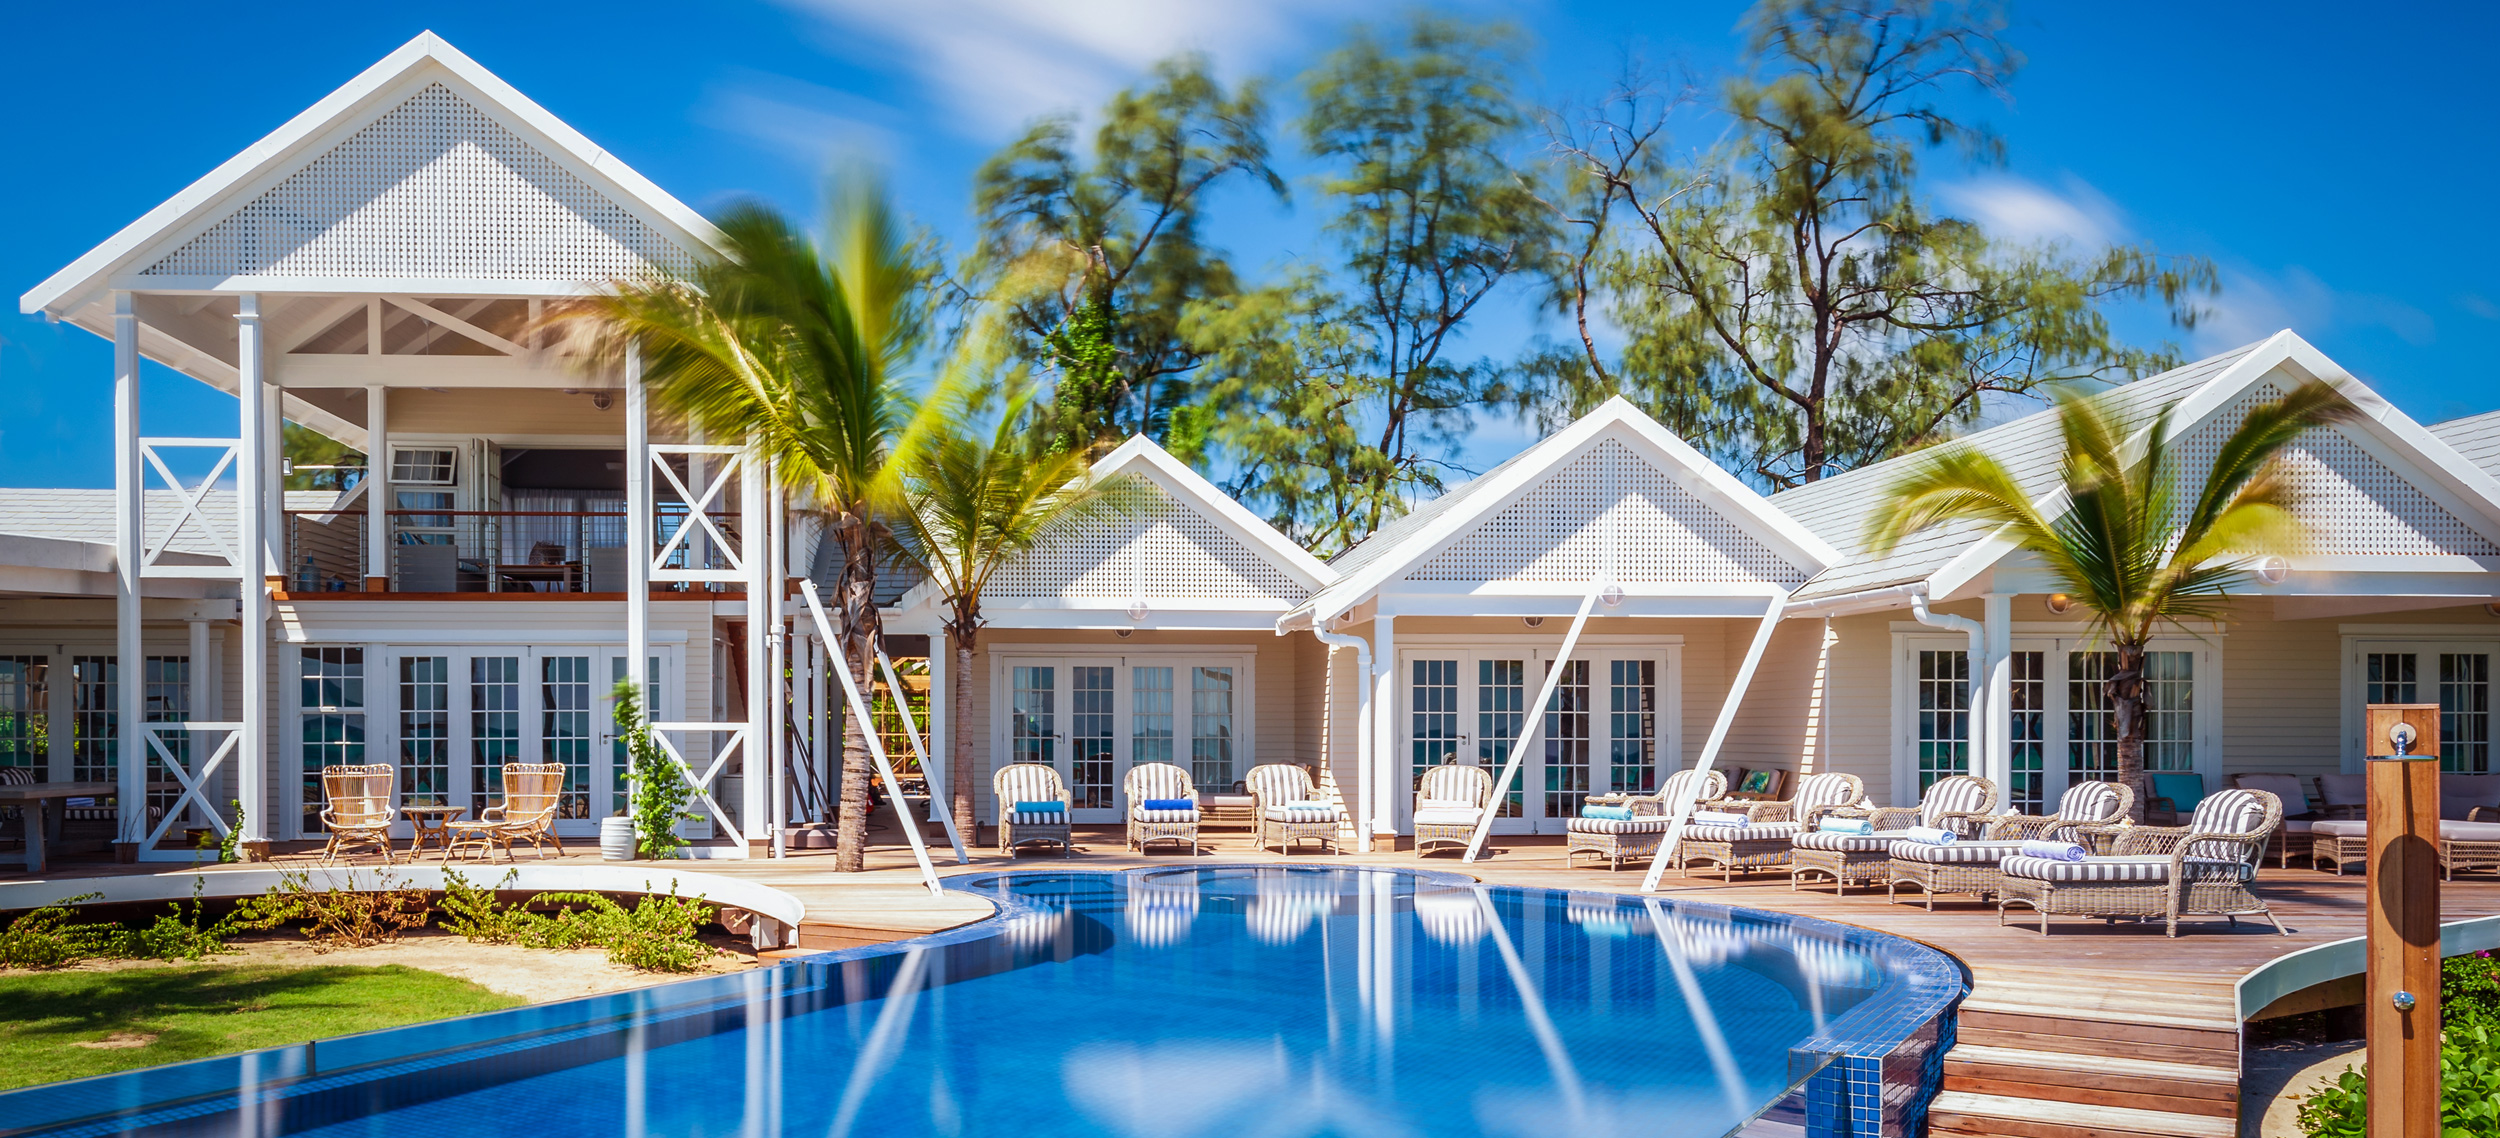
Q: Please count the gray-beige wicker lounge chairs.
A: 9